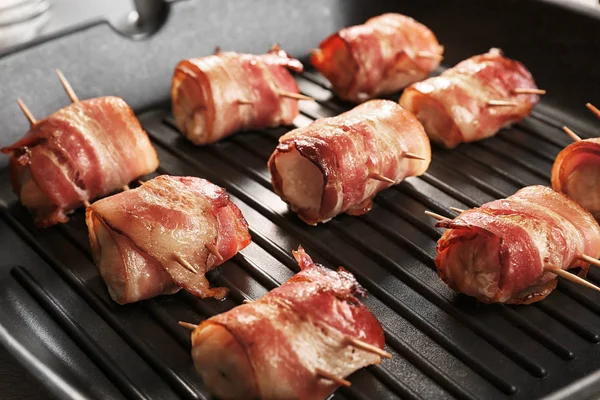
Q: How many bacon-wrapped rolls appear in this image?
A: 9